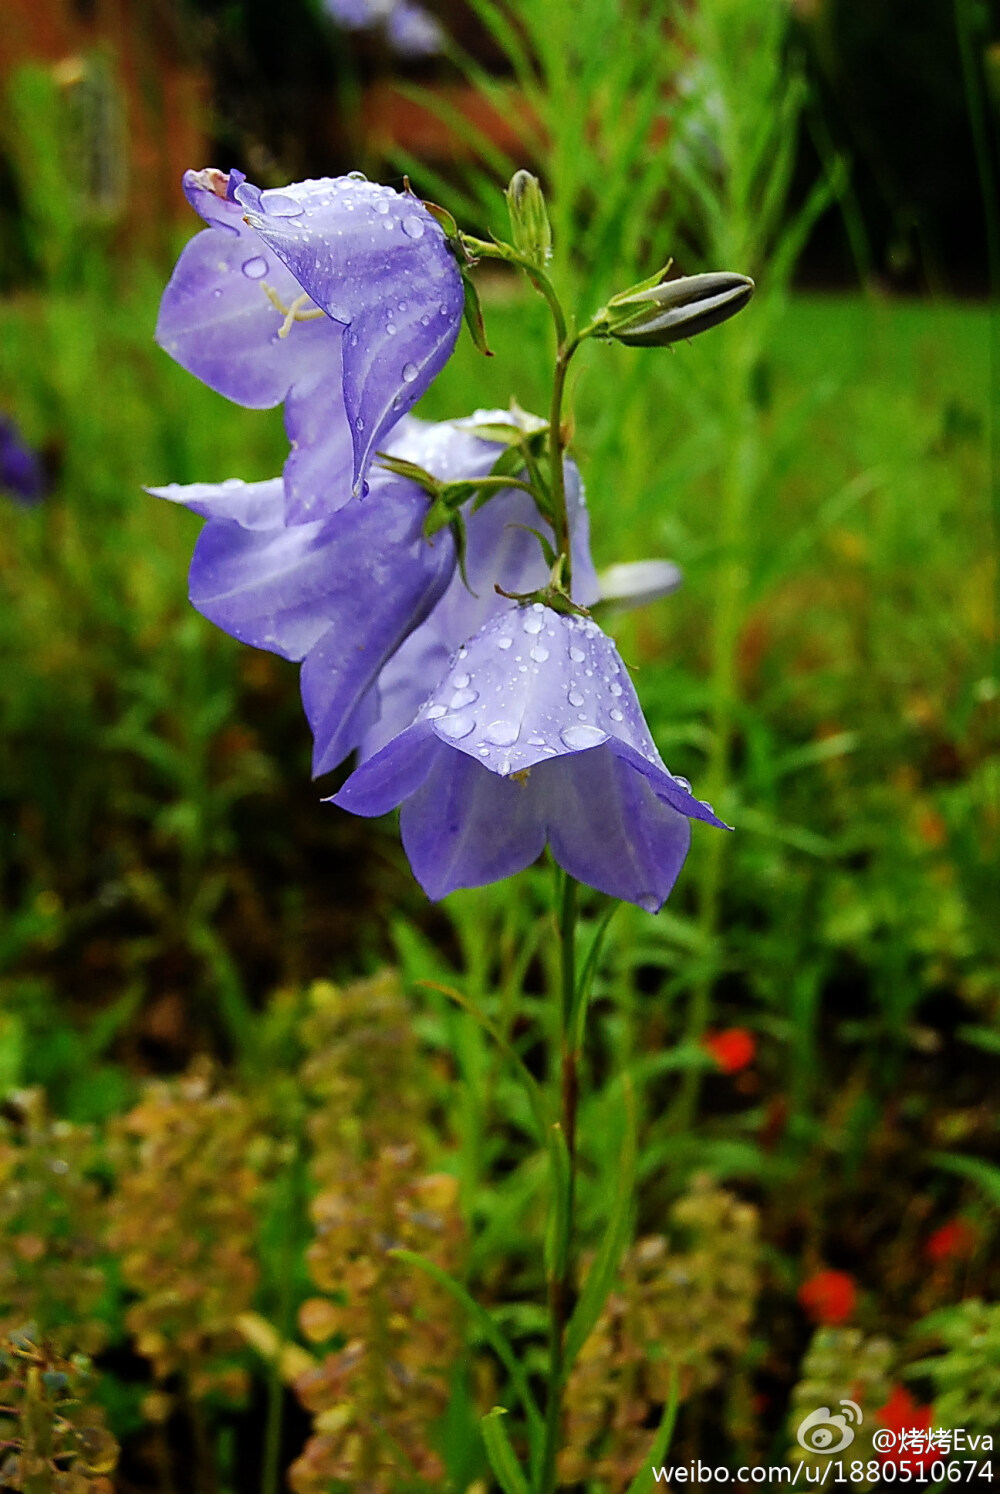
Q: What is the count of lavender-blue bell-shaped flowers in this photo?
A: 4